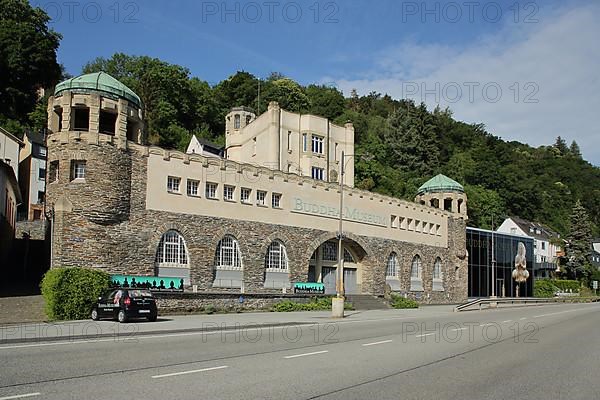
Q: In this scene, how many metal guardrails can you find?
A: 1